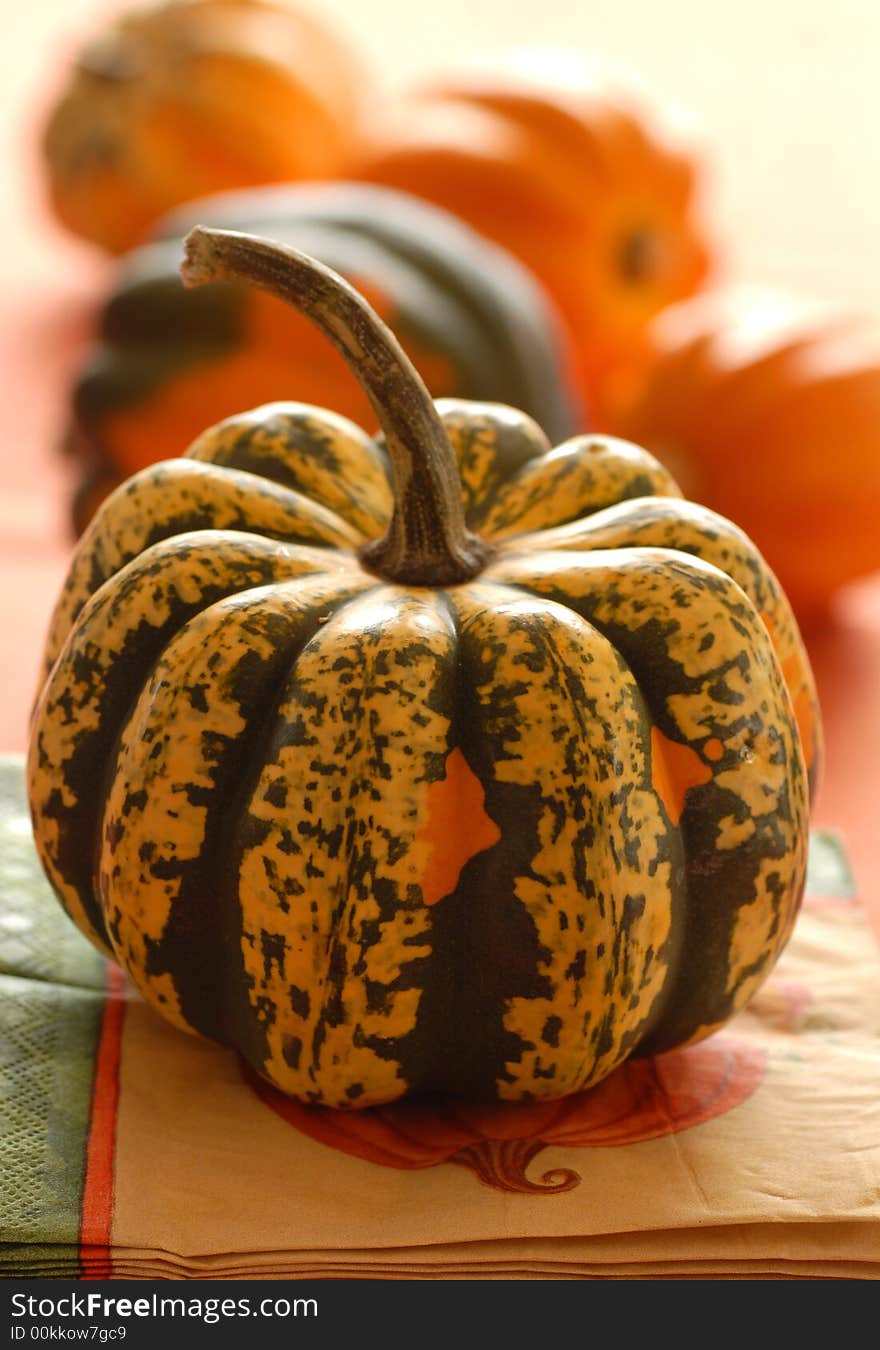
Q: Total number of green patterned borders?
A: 1